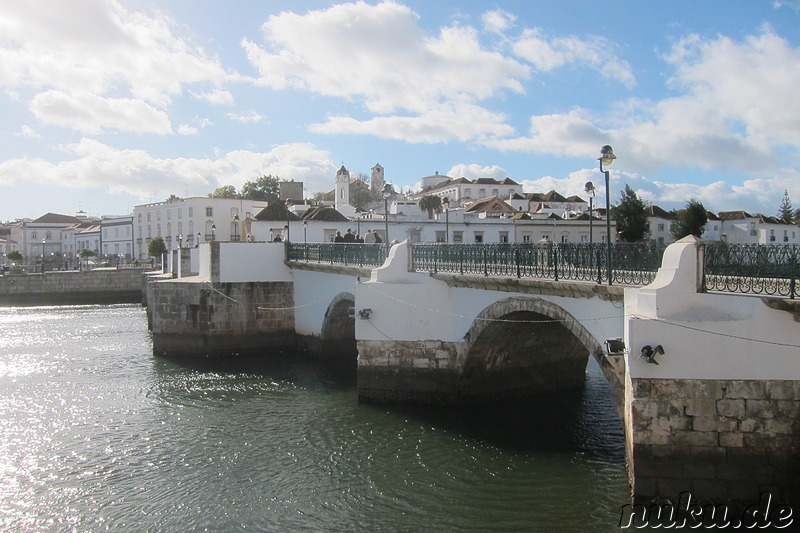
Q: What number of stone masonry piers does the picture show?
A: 3